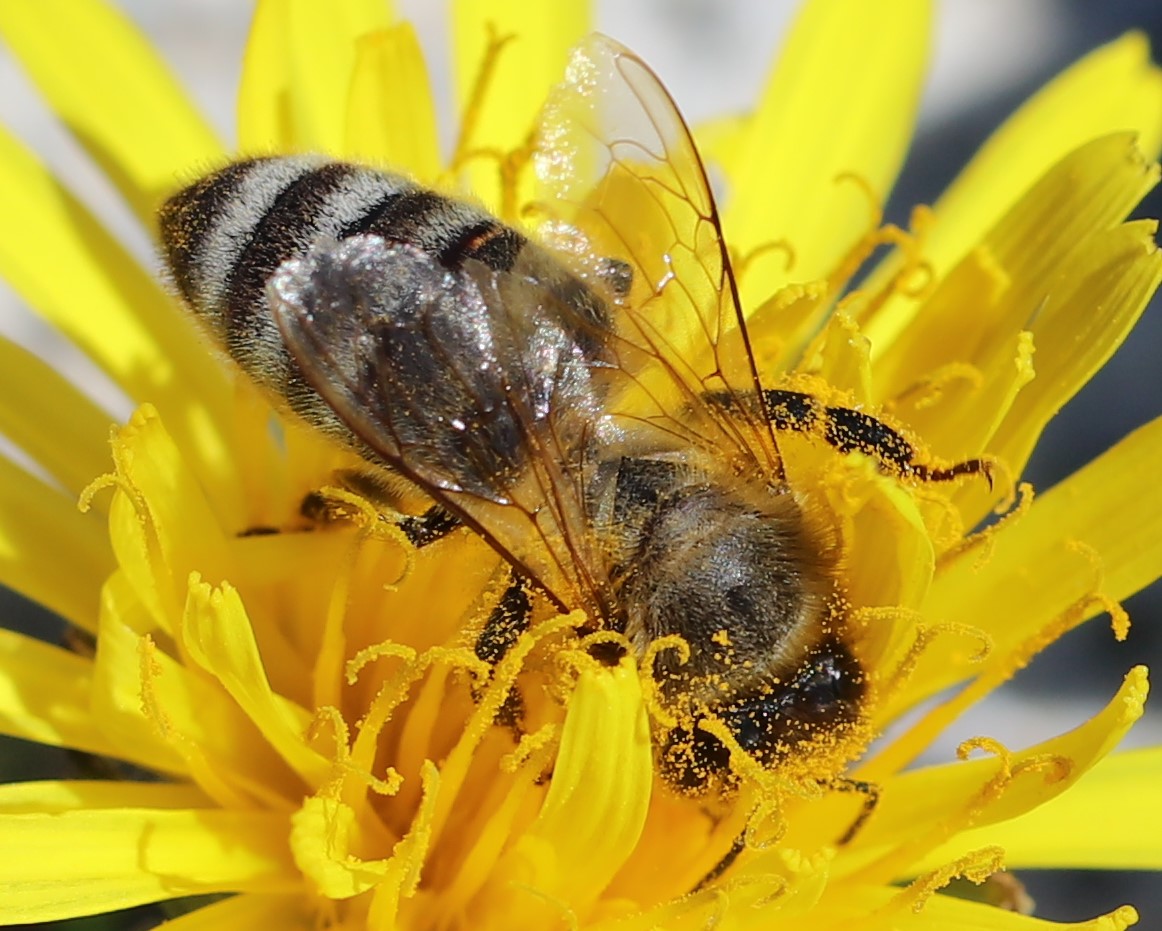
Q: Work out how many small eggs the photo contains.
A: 0